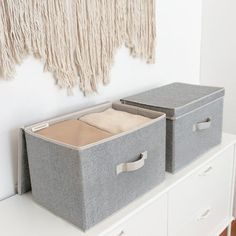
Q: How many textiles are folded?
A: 2